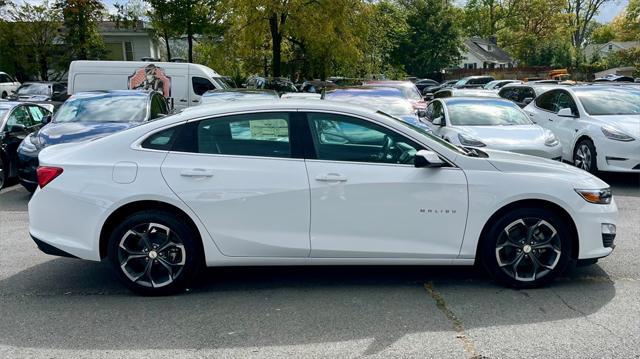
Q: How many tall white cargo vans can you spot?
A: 1